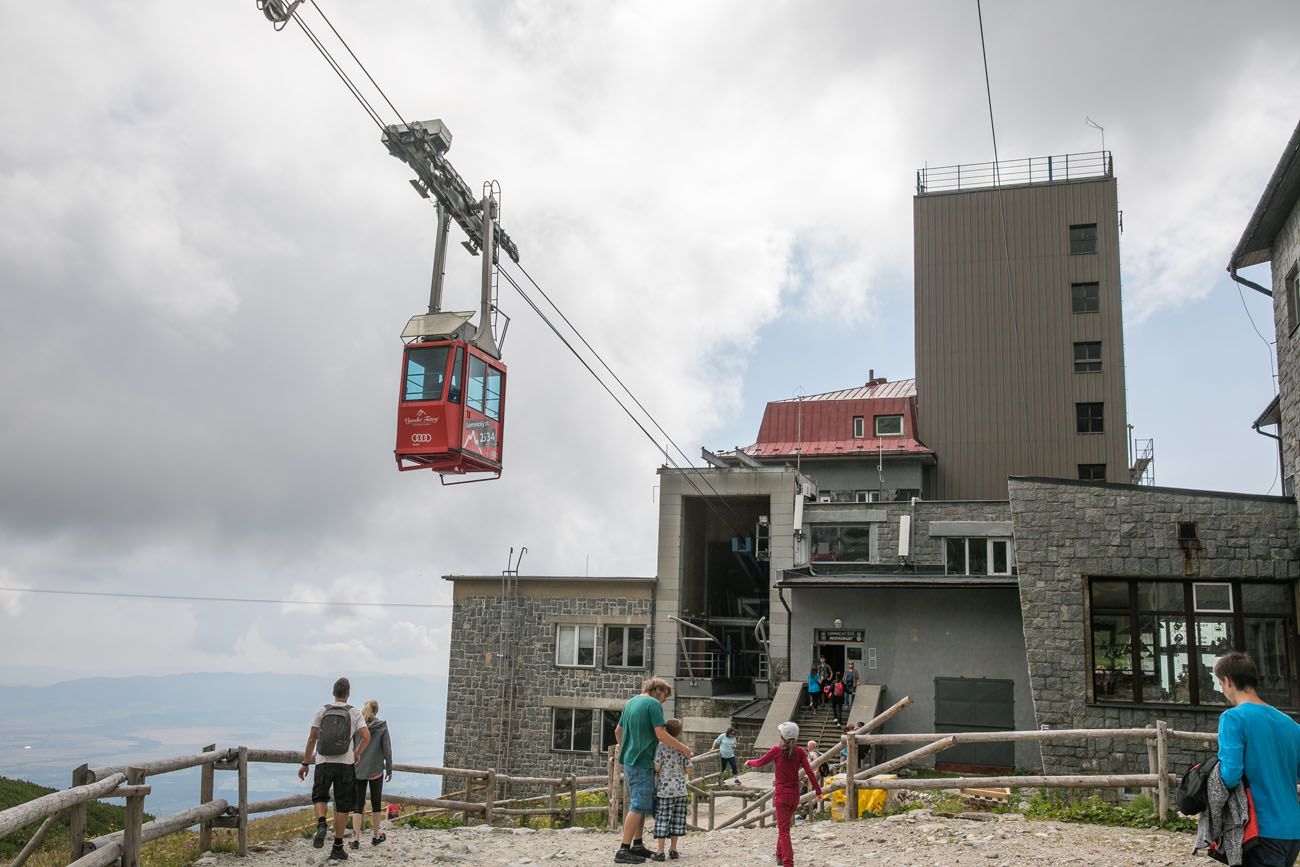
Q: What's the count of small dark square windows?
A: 5